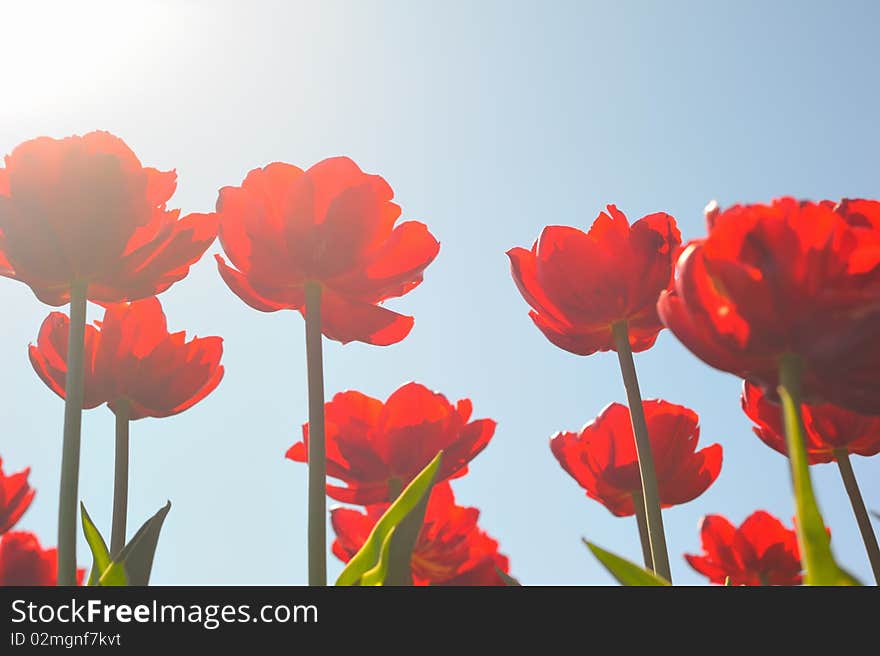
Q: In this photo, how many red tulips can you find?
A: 12